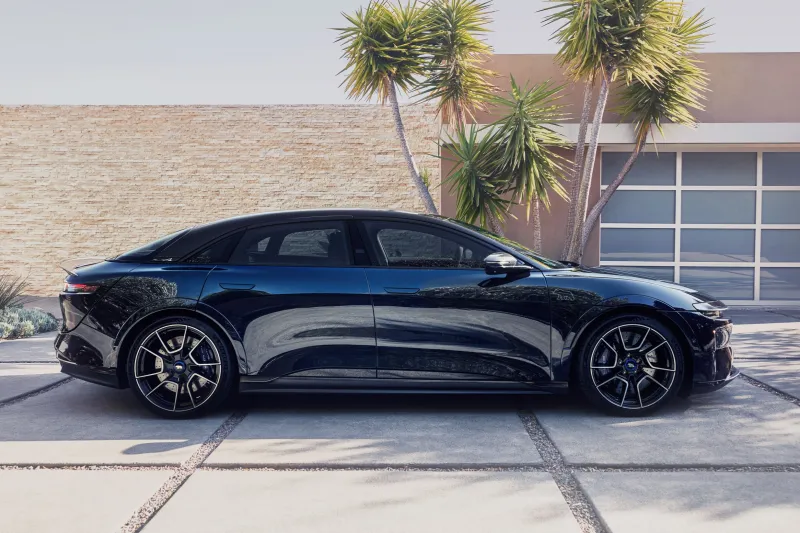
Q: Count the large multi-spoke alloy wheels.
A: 2